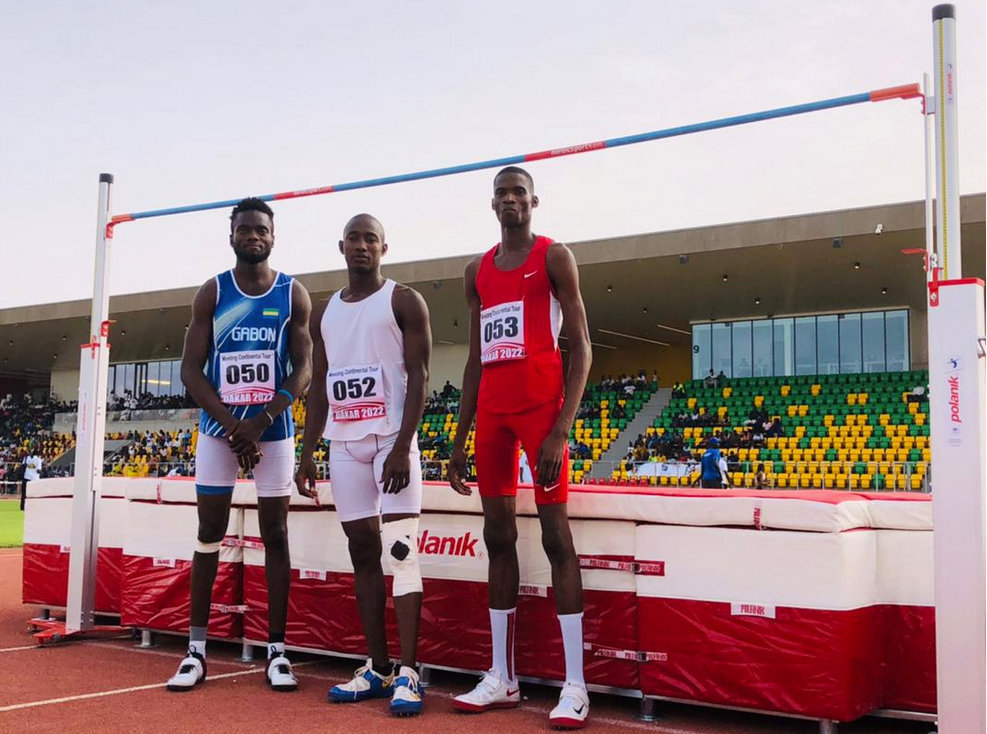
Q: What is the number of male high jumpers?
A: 3